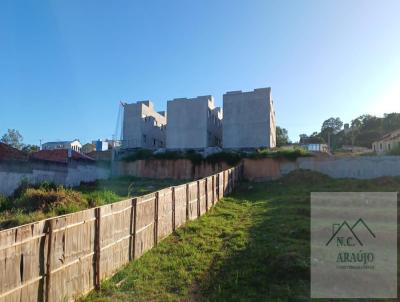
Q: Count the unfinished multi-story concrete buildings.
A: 3